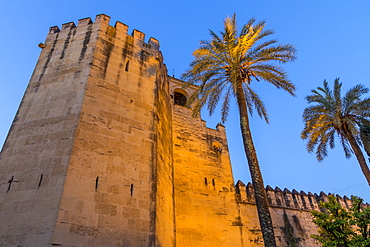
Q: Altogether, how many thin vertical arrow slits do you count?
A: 7